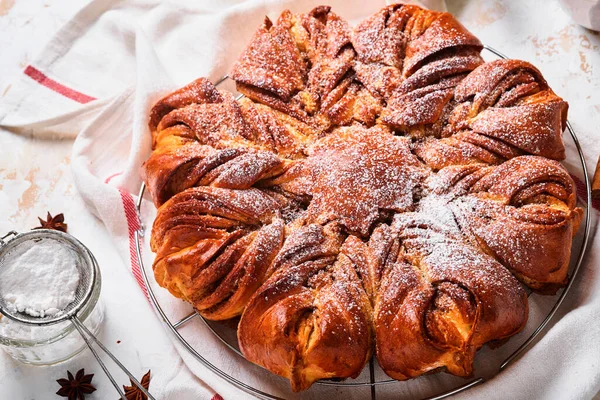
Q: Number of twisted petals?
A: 8